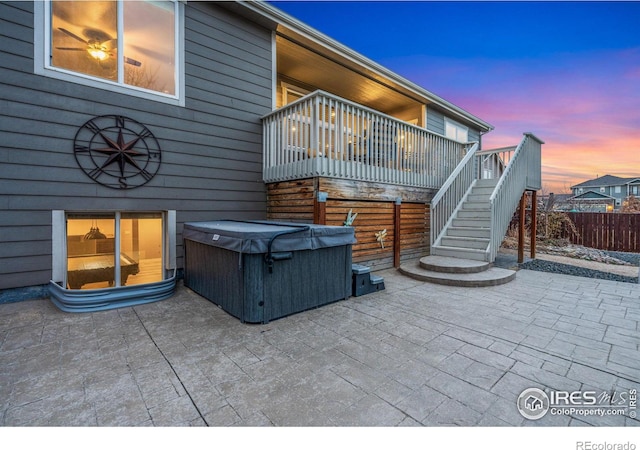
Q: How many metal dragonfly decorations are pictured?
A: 2